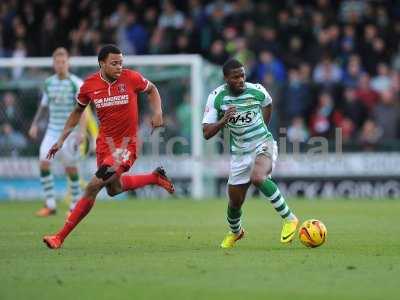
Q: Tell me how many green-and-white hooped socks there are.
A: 4